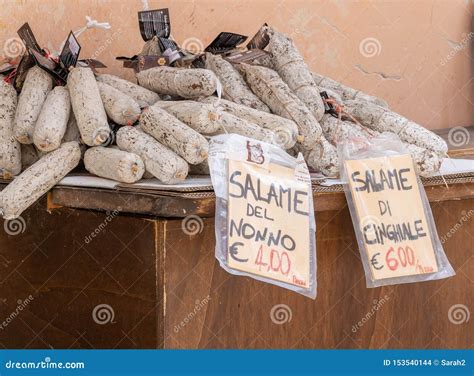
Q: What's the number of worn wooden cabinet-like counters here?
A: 1